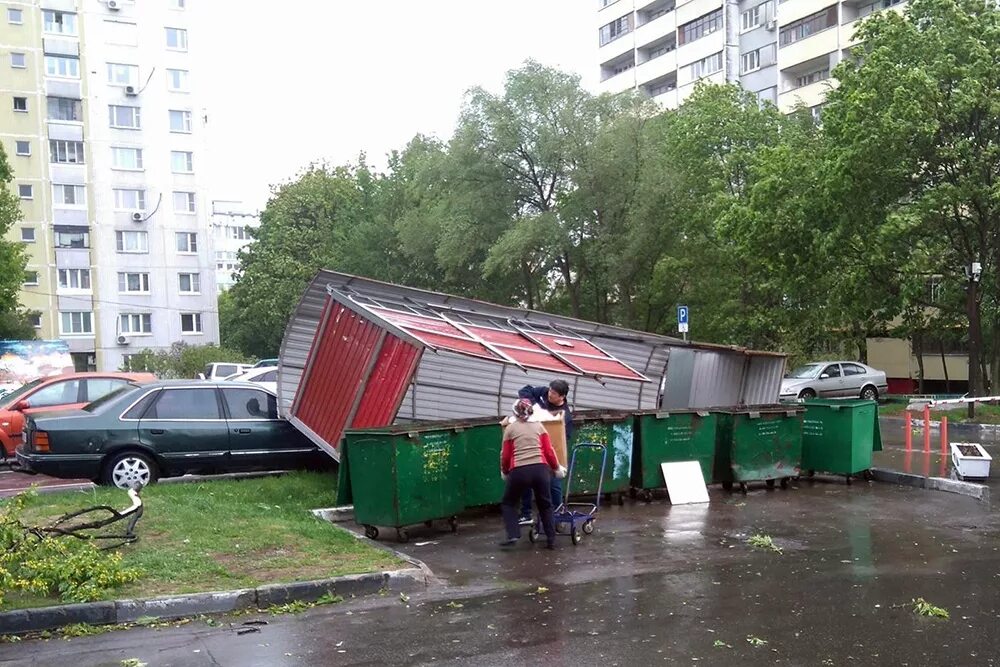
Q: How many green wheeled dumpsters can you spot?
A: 6